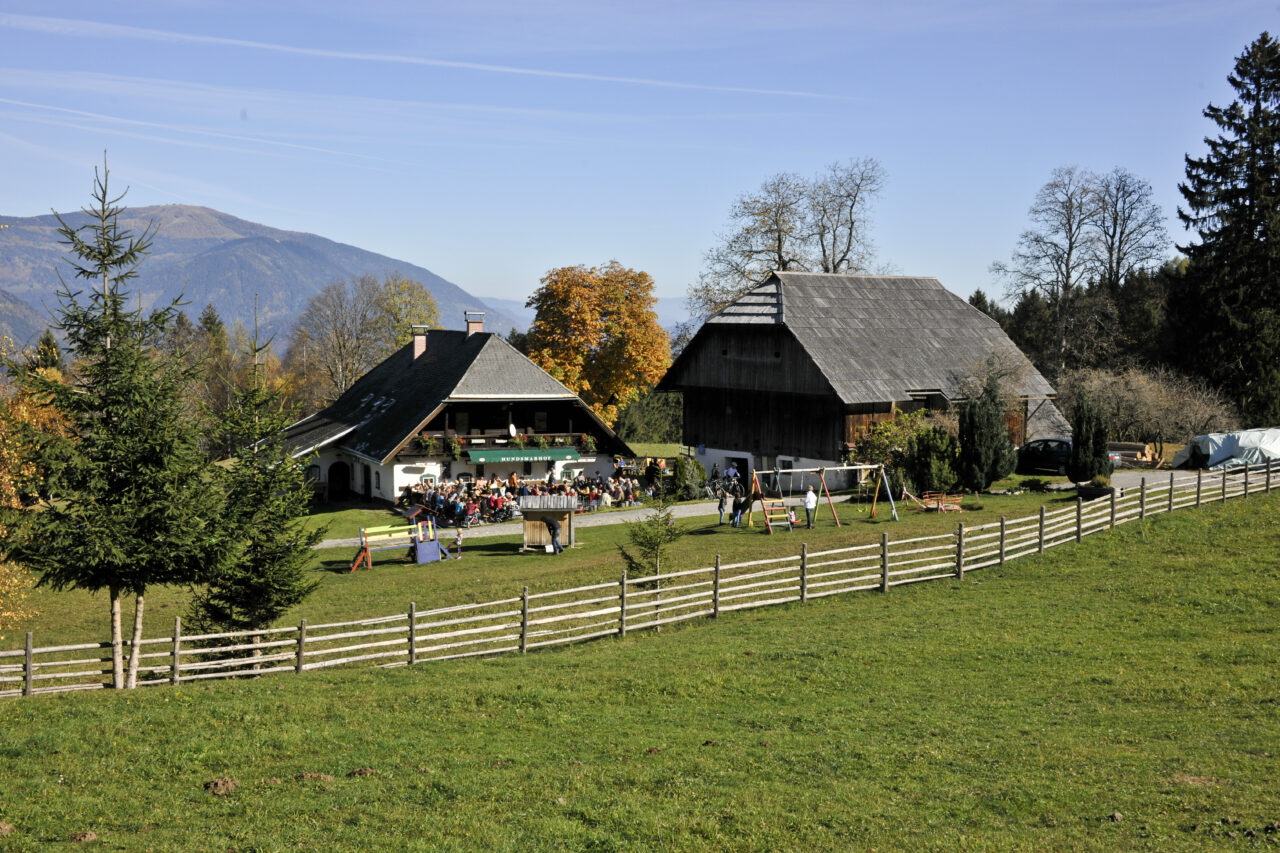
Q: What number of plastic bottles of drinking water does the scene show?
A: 0